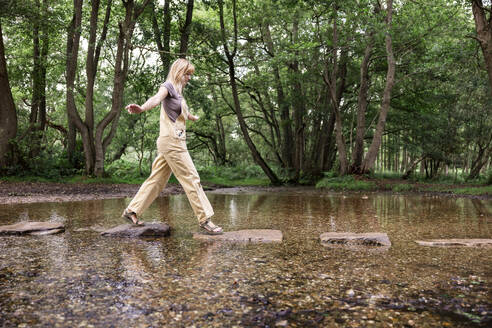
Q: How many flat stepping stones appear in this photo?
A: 5